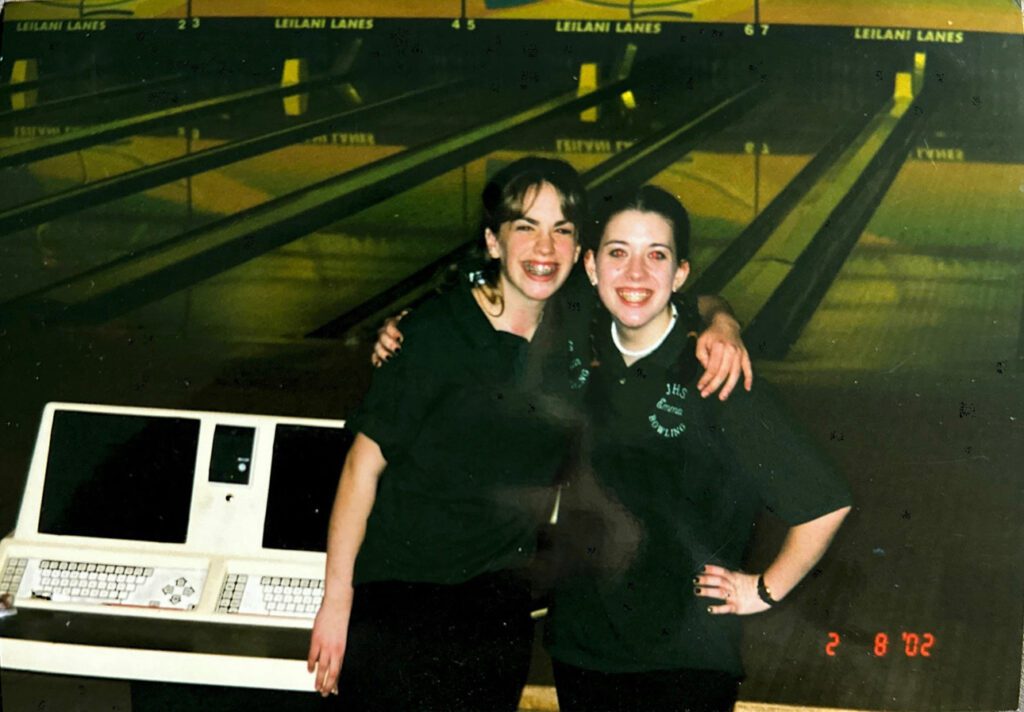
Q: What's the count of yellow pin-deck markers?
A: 4